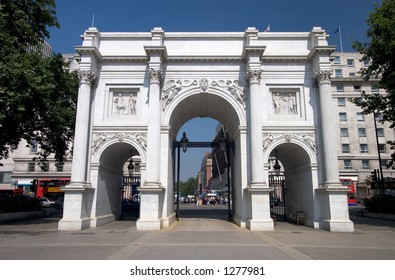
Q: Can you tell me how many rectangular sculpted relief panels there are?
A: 2